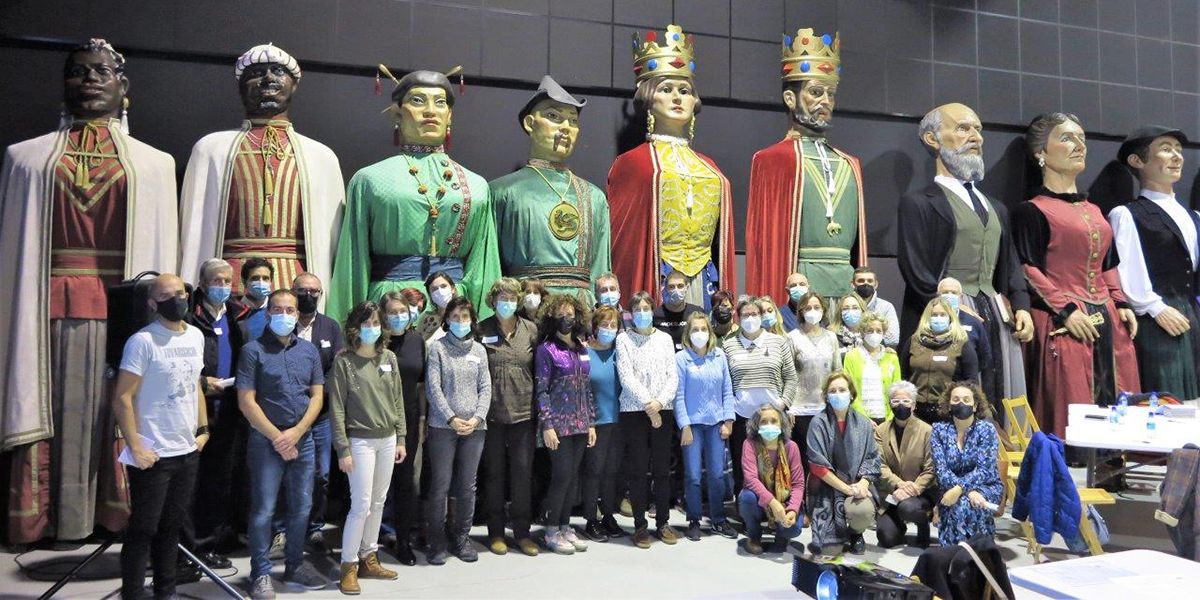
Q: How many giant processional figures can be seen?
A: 9